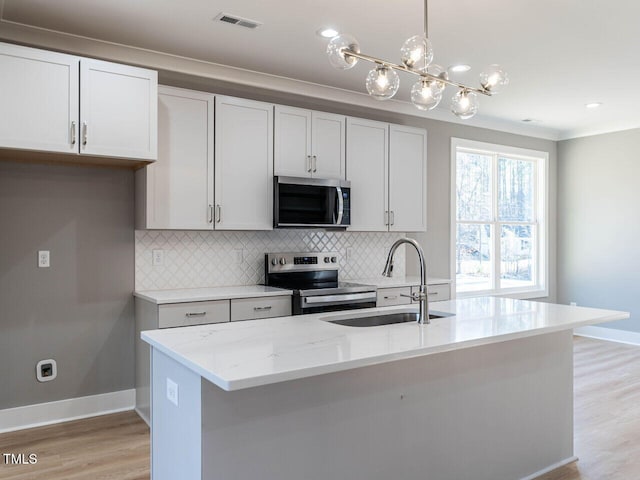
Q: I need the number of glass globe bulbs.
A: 7